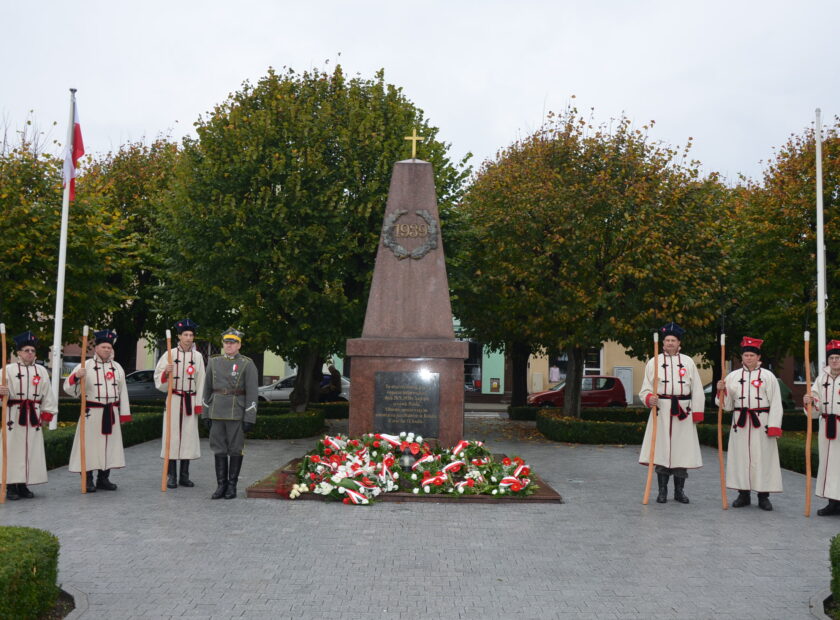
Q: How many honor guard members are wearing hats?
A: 7